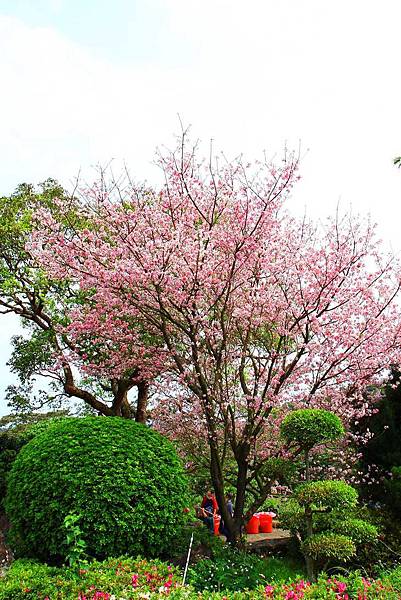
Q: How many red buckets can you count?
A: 3